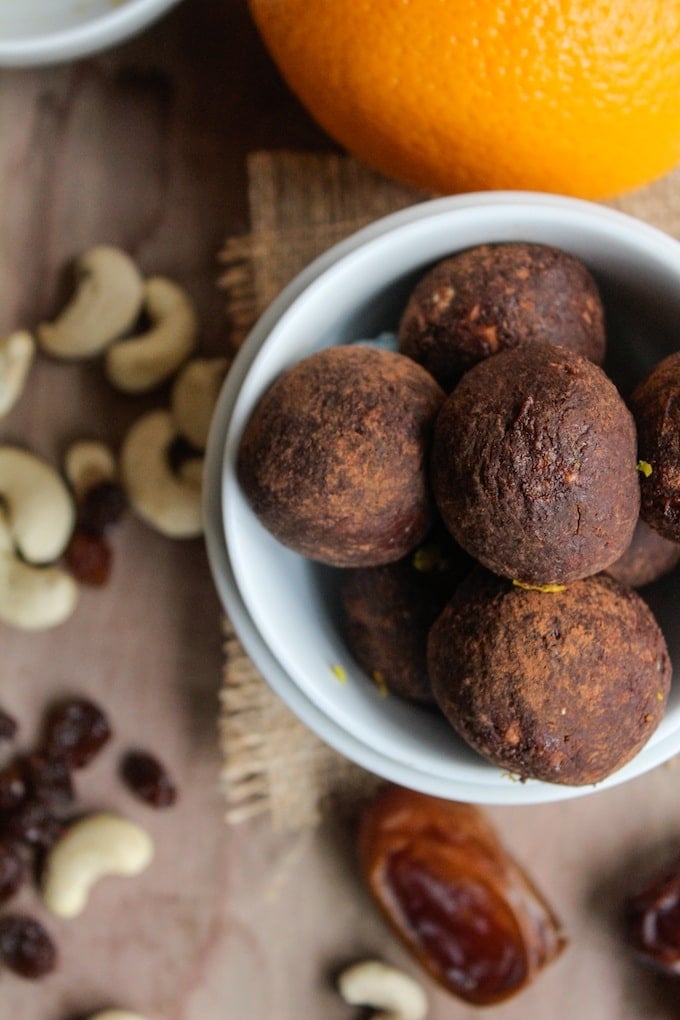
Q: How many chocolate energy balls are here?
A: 7